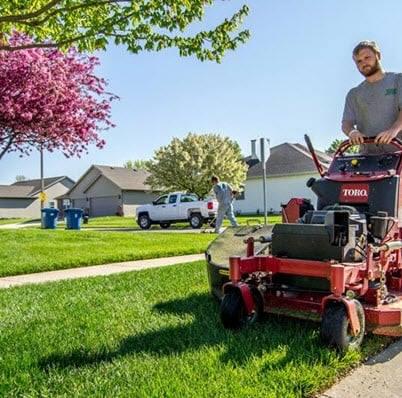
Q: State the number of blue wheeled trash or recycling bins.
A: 2